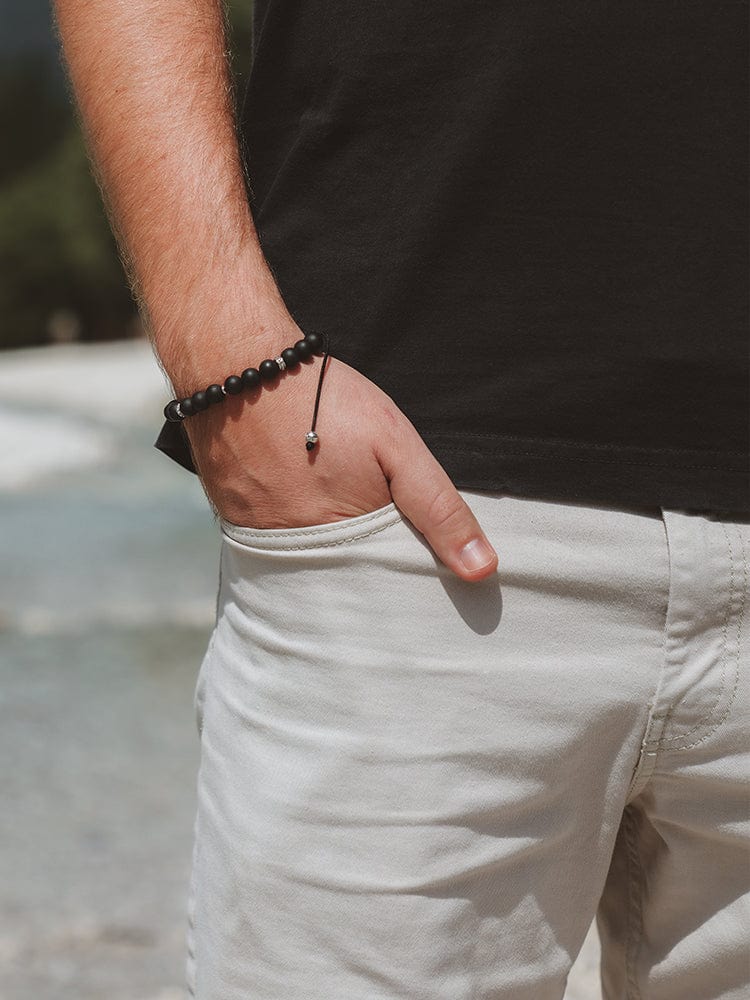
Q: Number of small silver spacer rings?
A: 3